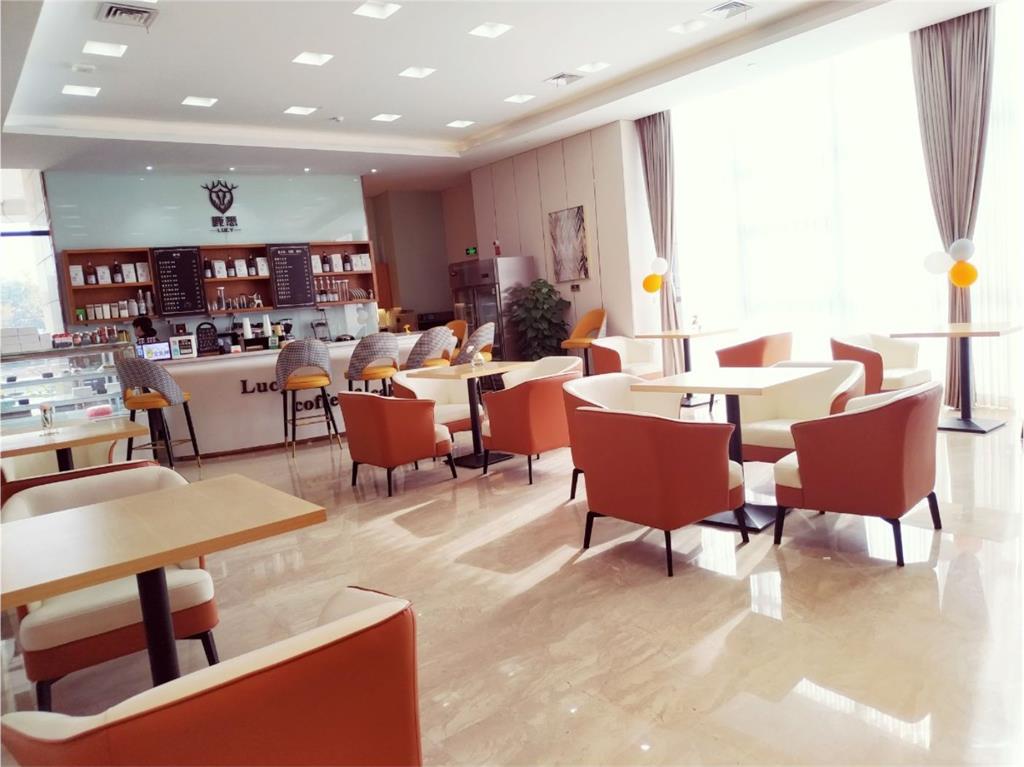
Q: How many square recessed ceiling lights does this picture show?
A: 13